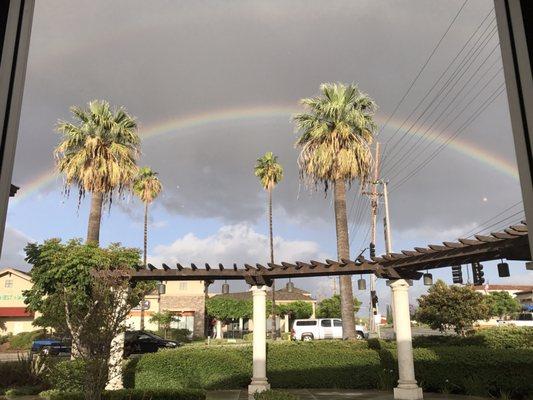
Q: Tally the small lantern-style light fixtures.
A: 6